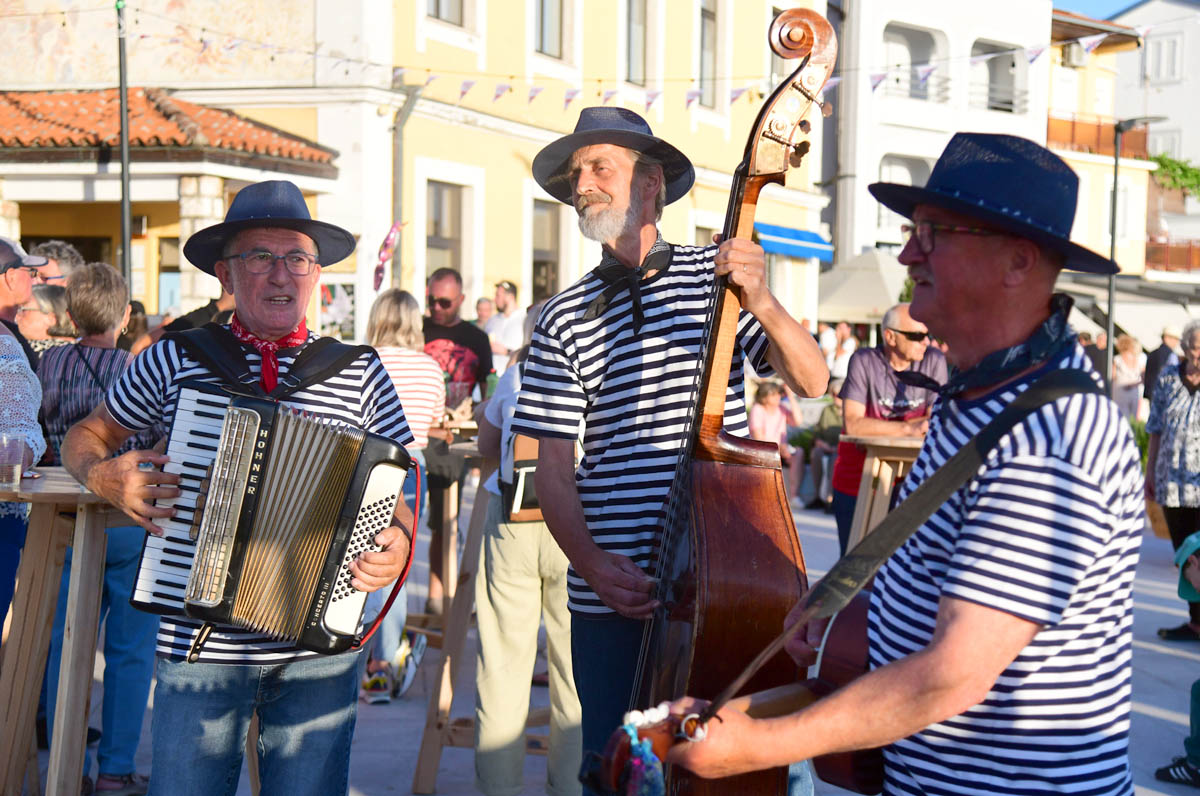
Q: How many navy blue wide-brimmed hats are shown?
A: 3